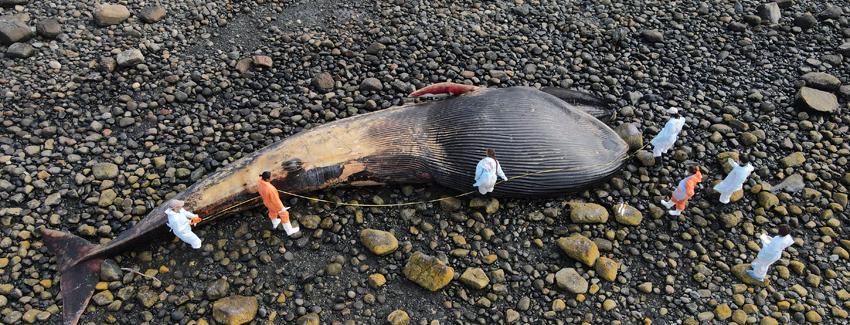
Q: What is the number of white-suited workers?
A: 5